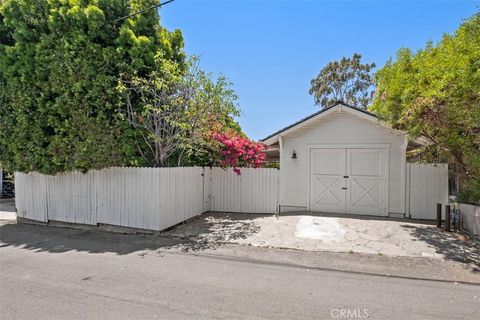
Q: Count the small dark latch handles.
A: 2